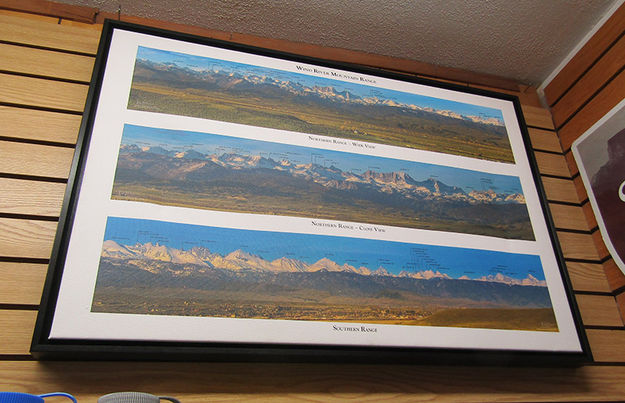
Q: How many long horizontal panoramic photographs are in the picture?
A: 3